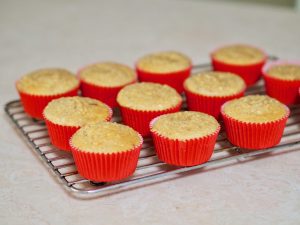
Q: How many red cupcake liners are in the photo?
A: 11